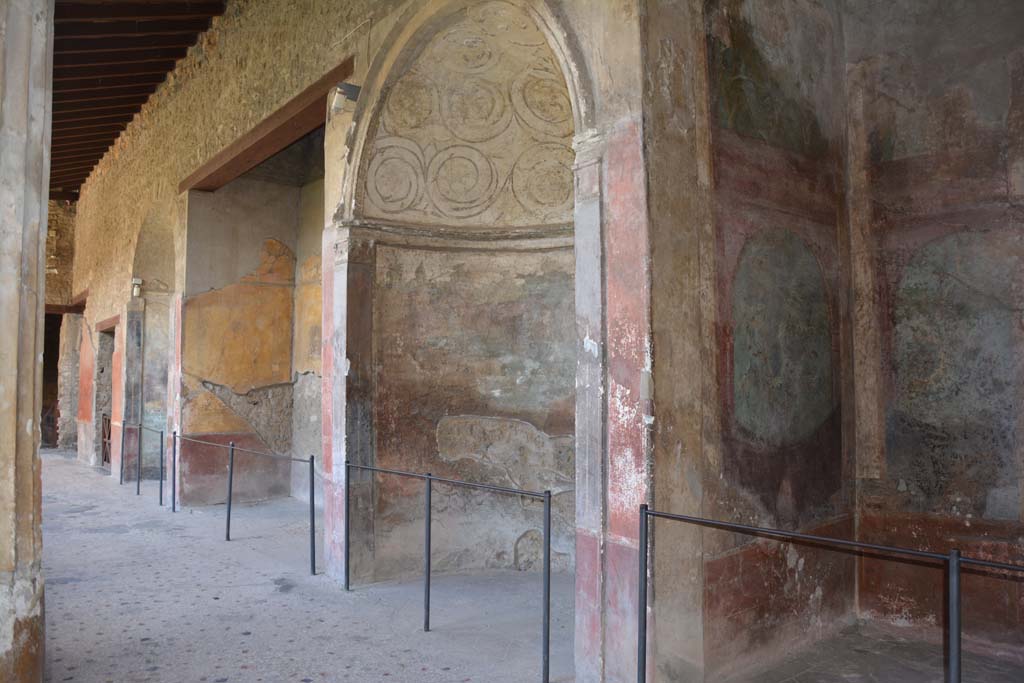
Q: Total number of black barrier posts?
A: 11